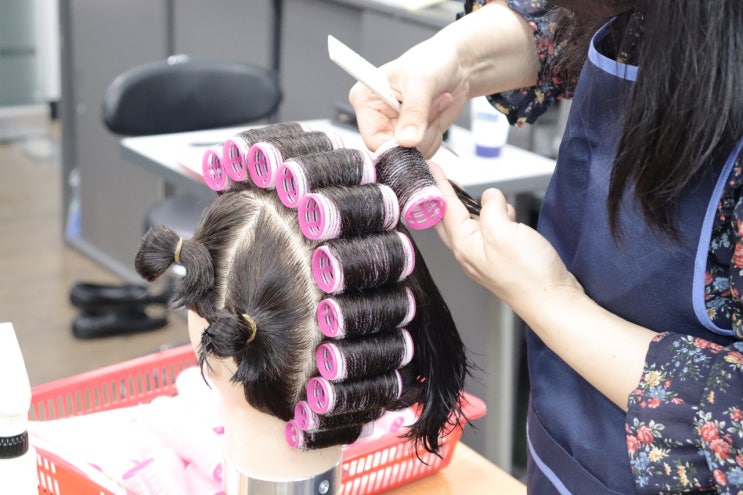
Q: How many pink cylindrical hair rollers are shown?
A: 12